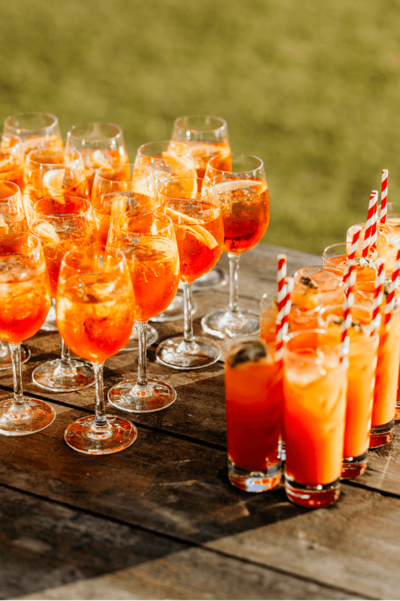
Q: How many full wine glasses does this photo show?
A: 14